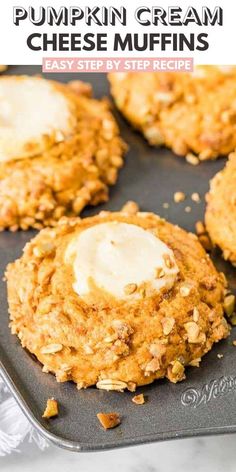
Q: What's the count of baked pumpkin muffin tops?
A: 4